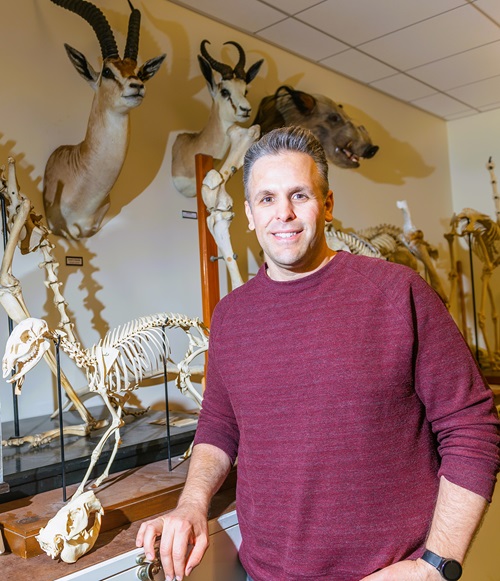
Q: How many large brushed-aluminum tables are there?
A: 0